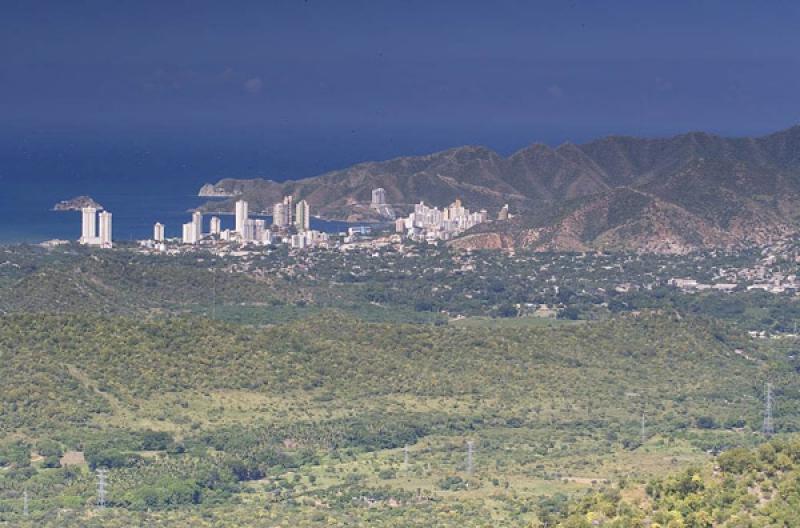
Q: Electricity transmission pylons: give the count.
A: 6